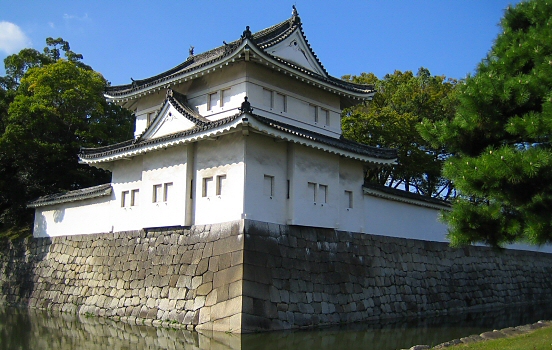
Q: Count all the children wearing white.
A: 0